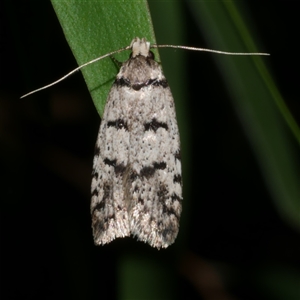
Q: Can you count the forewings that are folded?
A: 2